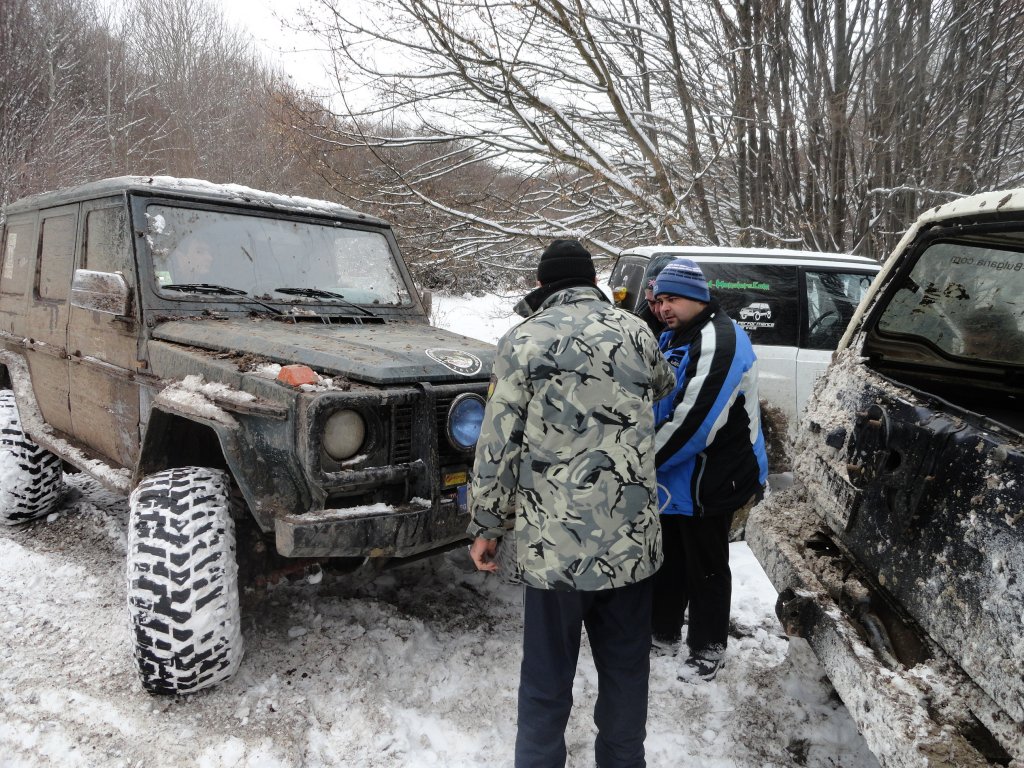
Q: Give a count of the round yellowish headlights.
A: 1